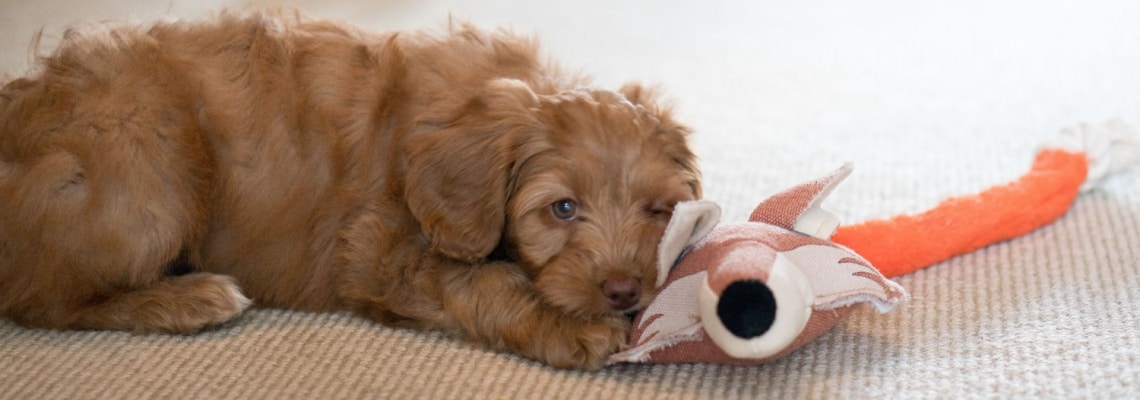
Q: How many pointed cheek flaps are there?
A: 2